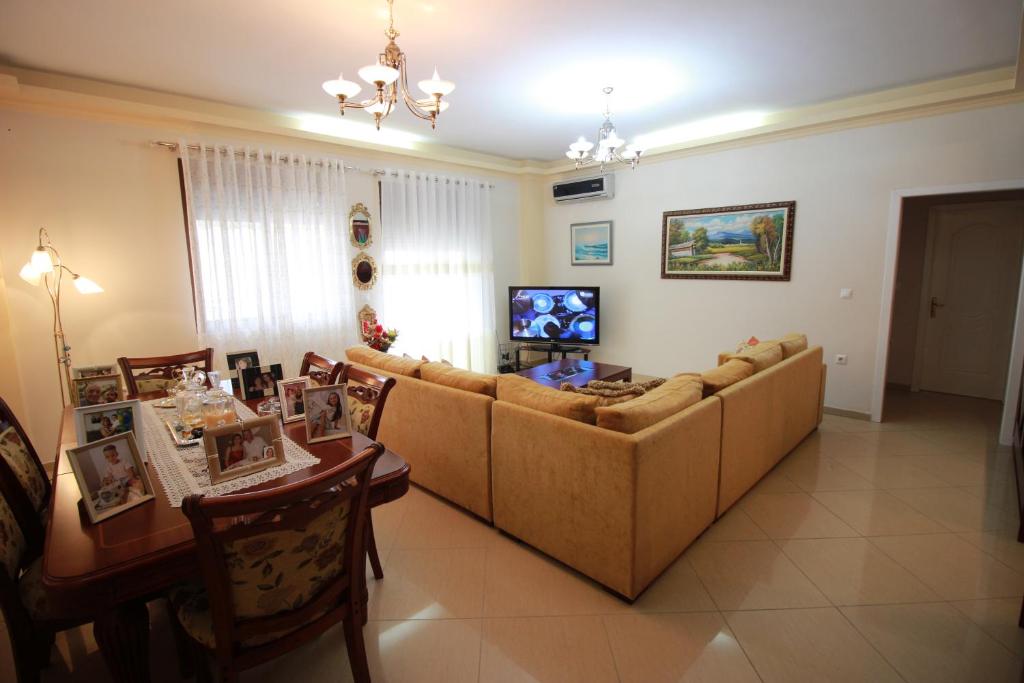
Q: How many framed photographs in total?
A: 9